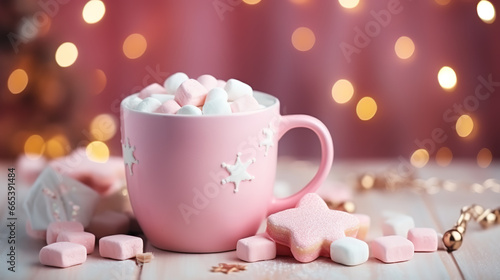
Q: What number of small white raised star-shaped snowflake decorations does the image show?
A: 3